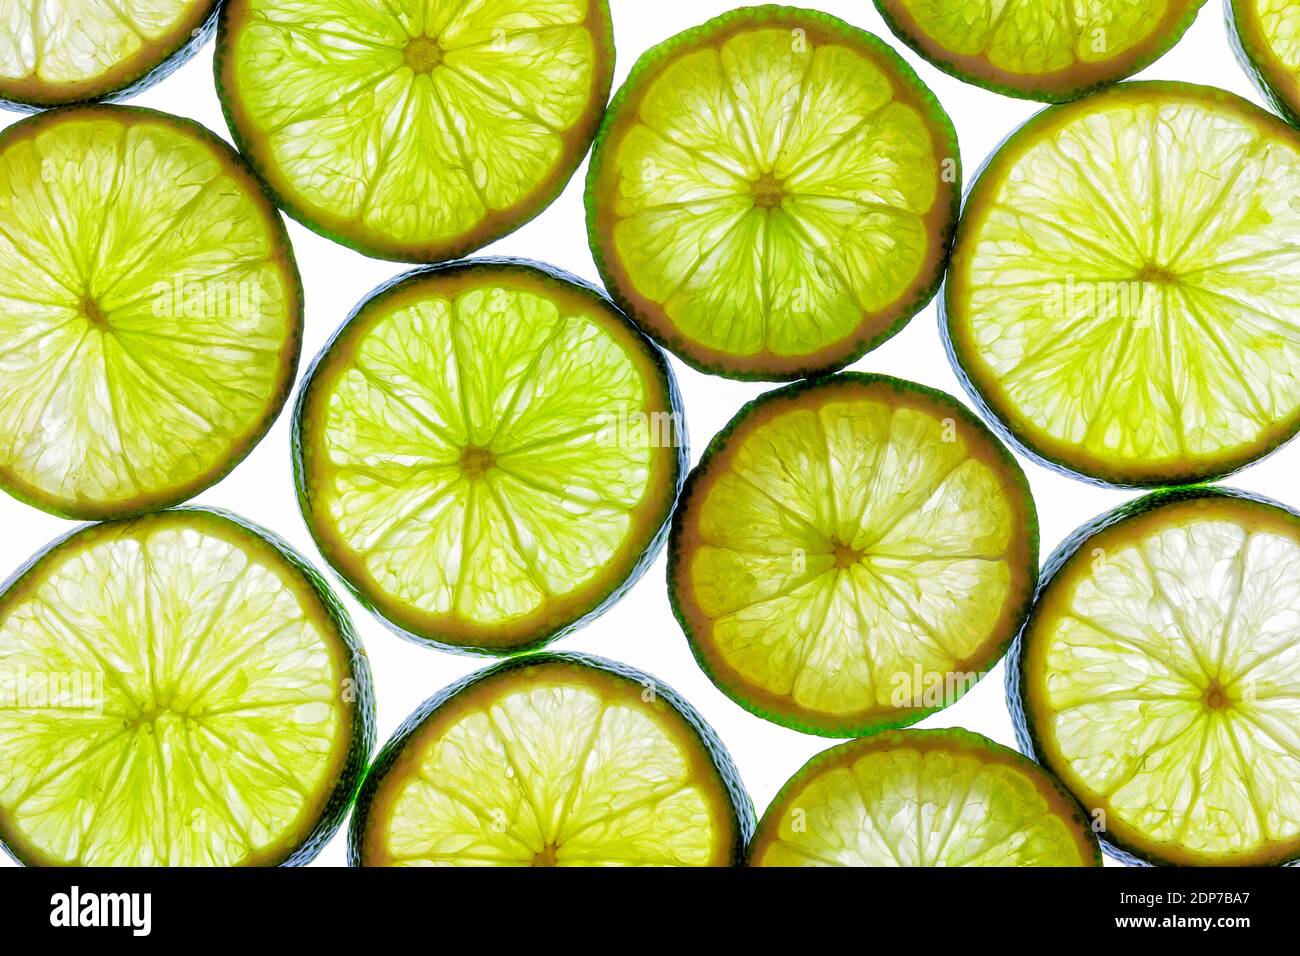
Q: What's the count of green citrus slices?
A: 13